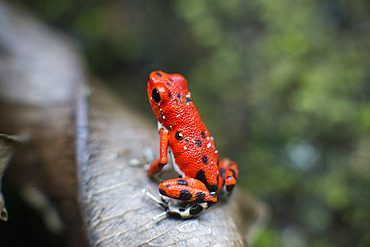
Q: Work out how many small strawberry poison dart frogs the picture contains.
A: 1